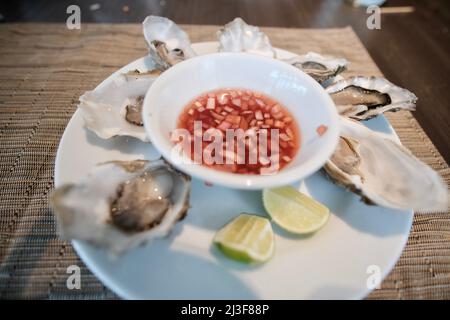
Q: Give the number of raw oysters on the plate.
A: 7